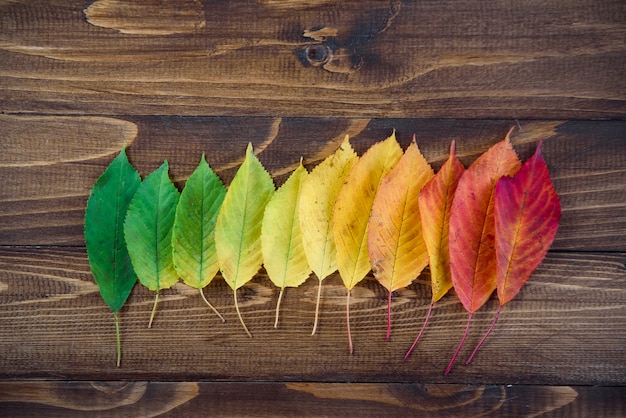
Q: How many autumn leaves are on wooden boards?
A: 11